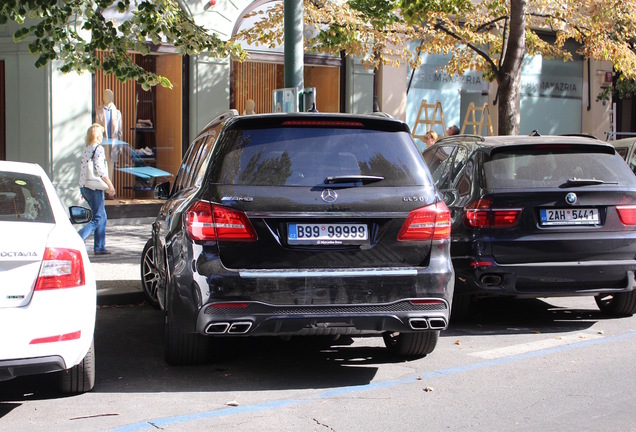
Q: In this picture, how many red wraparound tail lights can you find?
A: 5